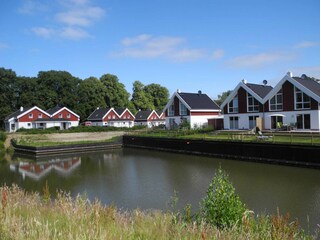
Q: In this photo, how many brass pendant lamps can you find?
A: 0